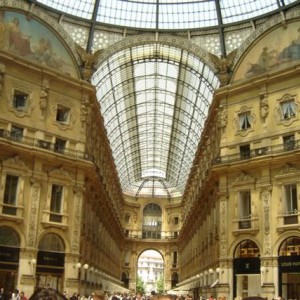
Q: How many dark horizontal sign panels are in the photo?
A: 4